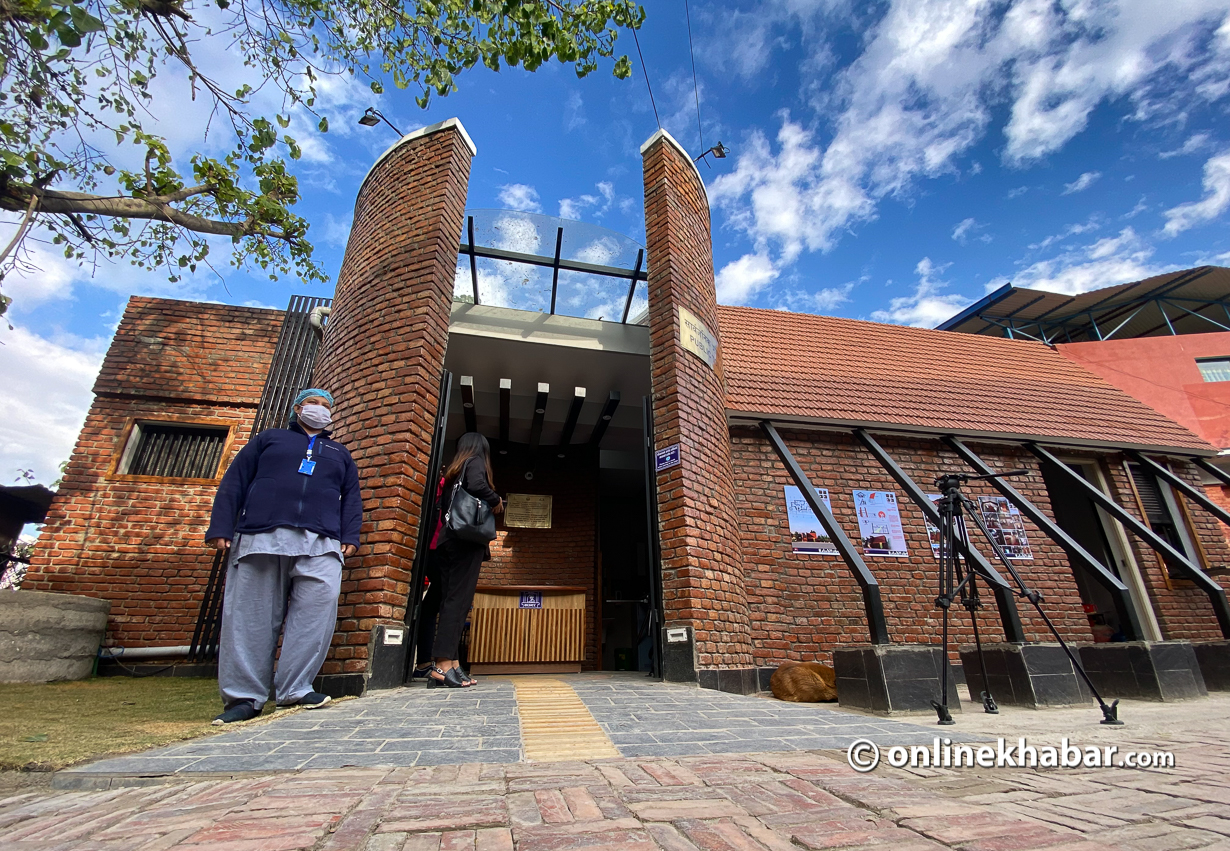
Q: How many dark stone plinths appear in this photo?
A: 4